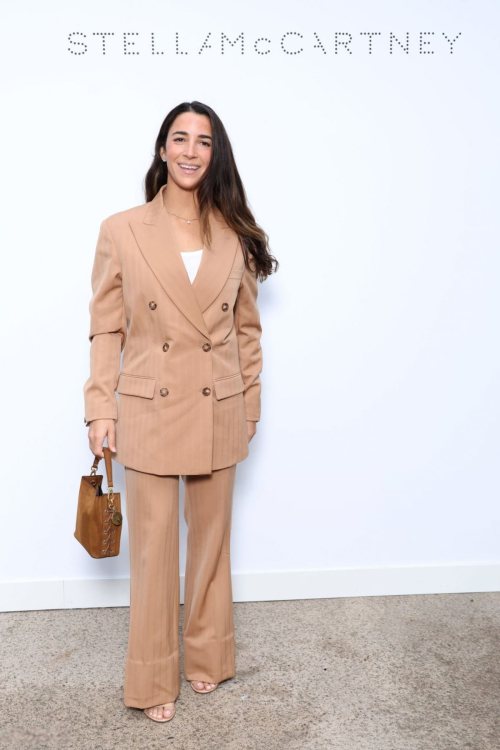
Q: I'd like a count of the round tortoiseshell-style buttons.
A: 6